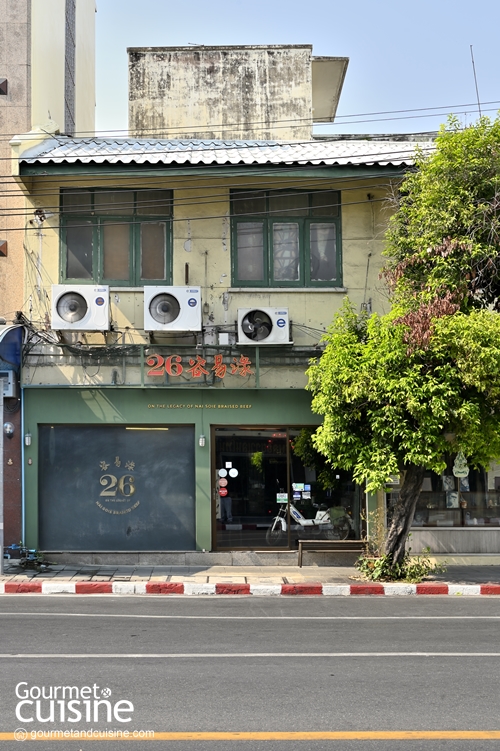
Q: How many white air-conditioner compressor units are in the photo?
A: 3